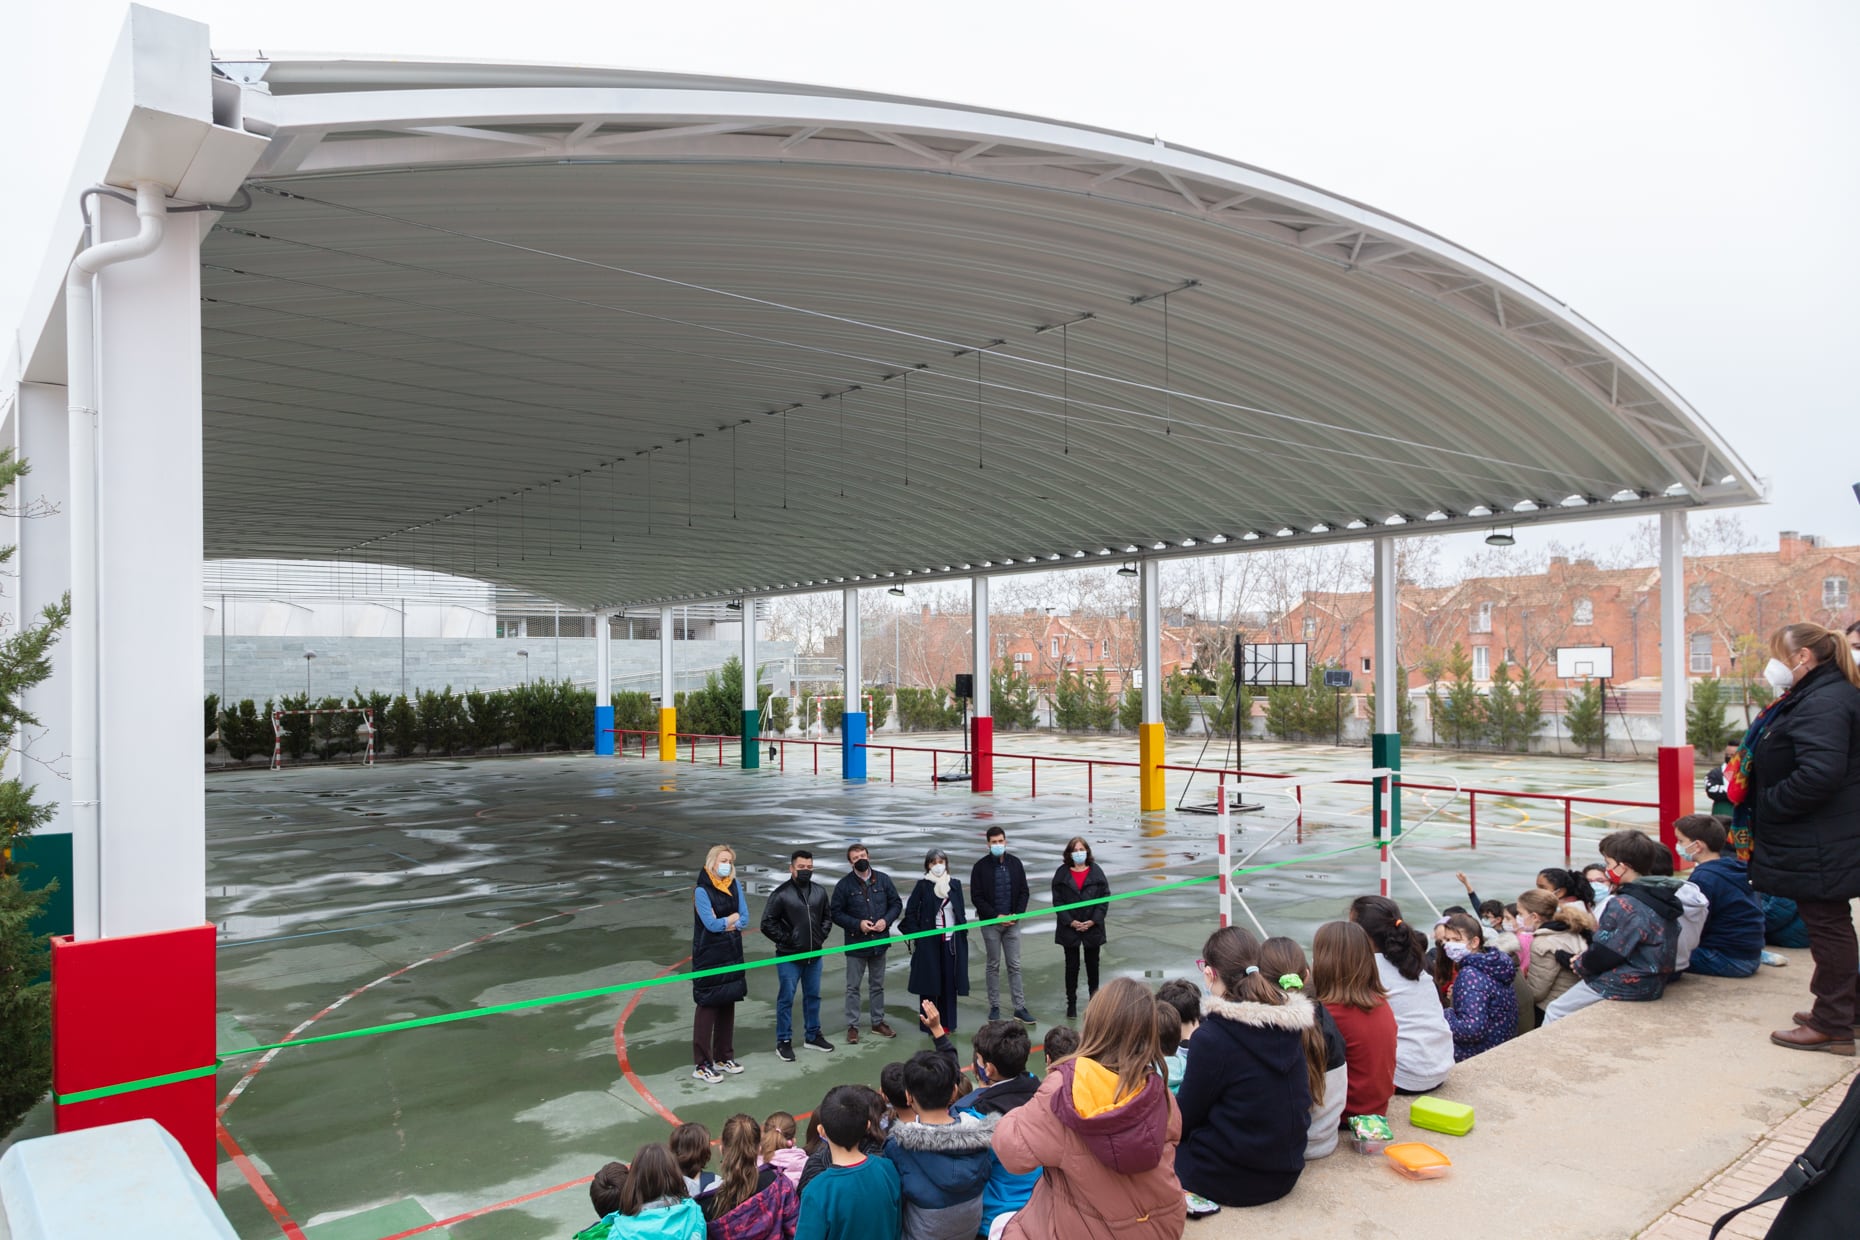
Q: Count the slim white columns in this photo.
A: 8